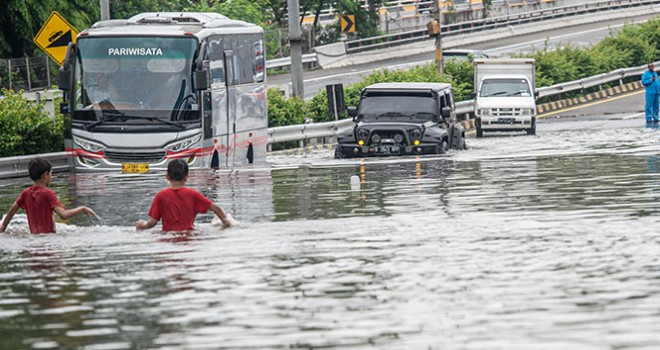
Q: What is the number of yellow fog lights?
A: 2